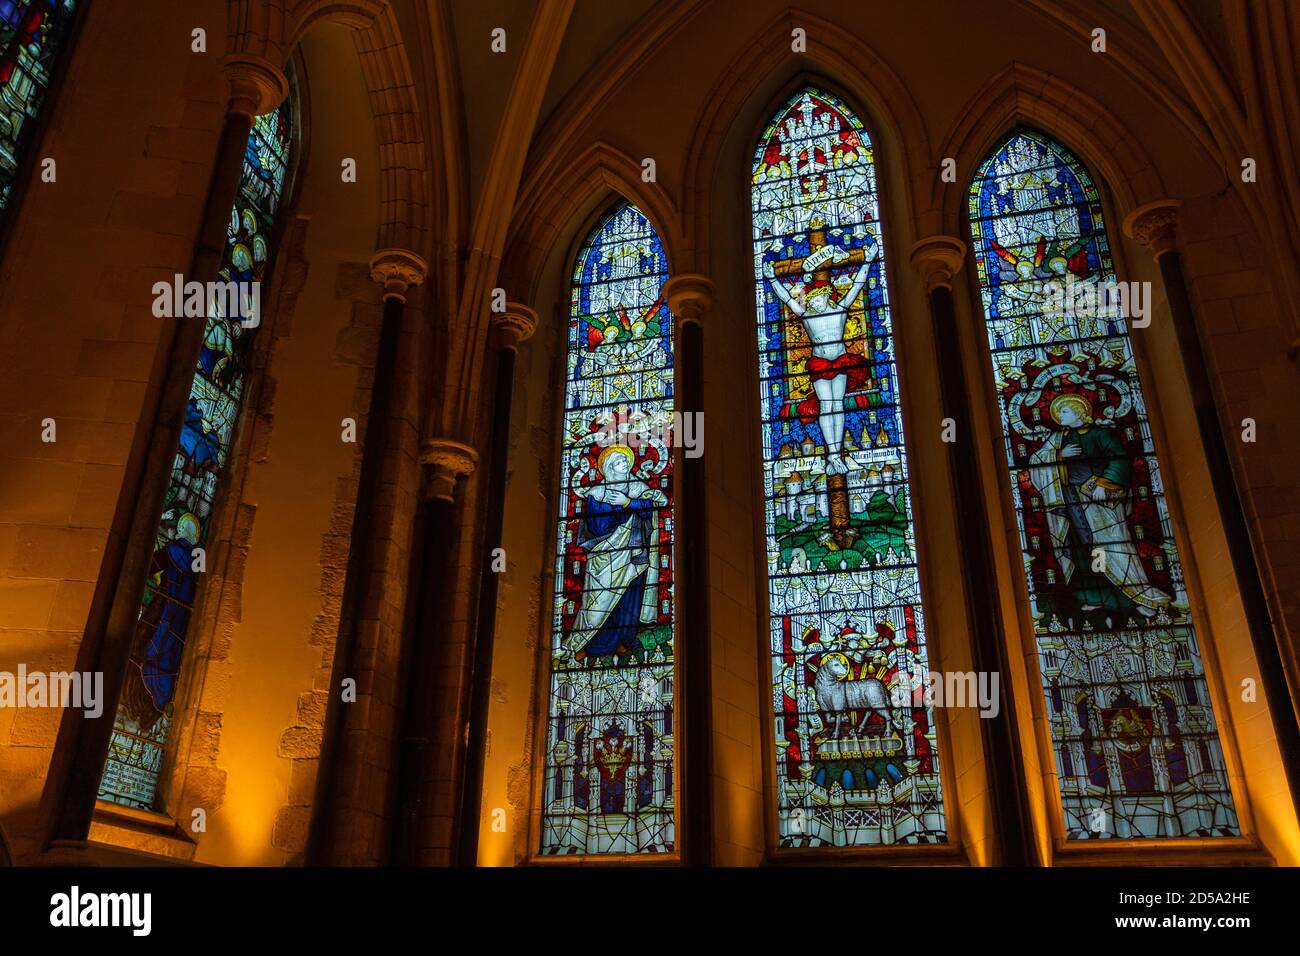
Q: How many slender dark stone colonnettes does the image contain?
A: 7